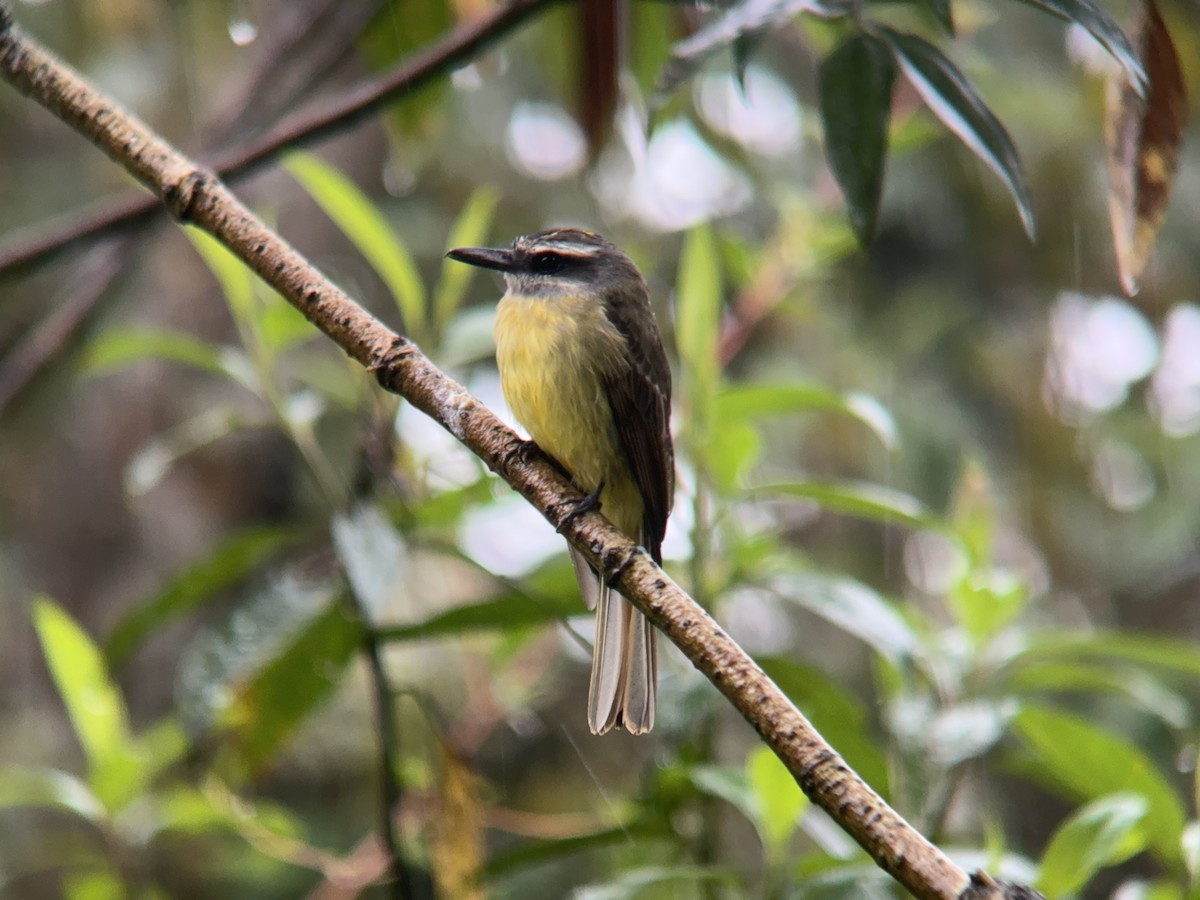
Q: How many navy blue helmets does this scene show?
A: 0